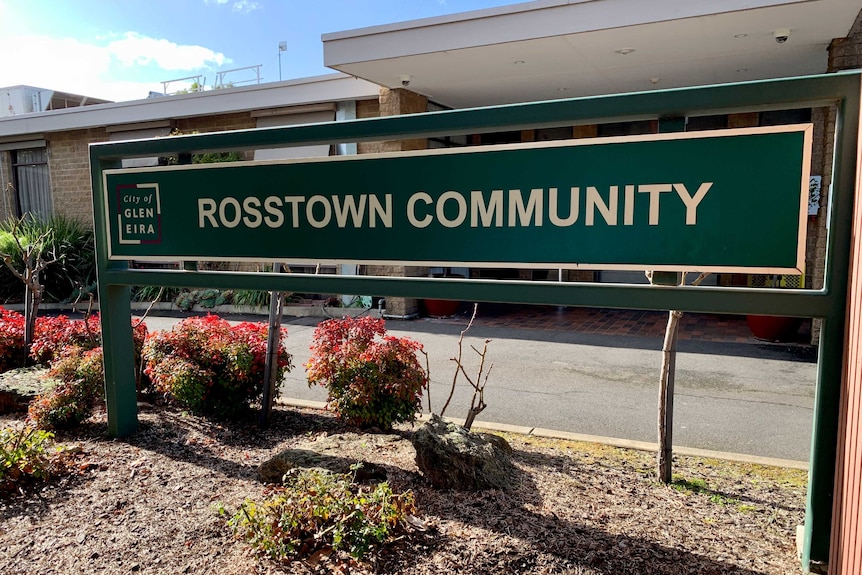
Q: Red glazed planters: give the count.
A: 2